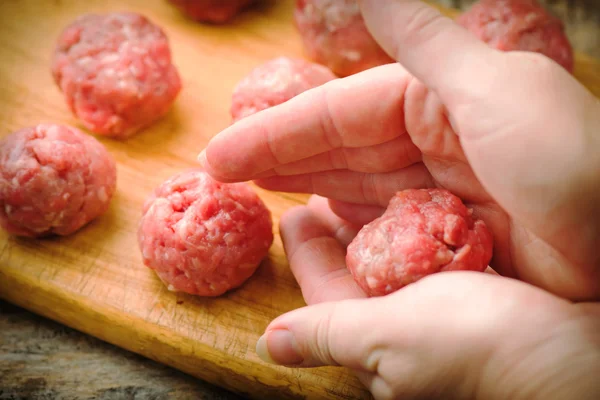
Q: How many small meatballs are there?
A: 8